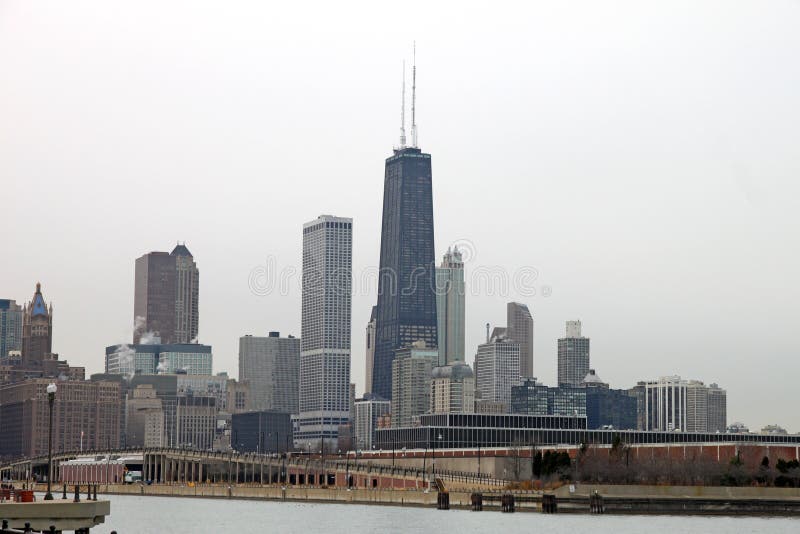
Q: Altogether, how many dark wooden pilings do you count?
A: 5